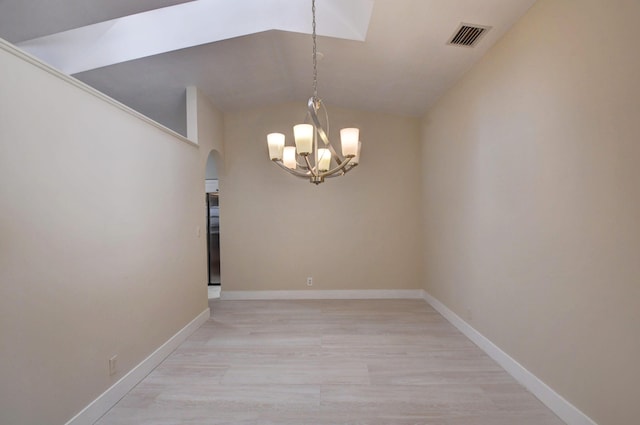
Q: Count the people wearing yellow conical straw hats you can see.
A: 0